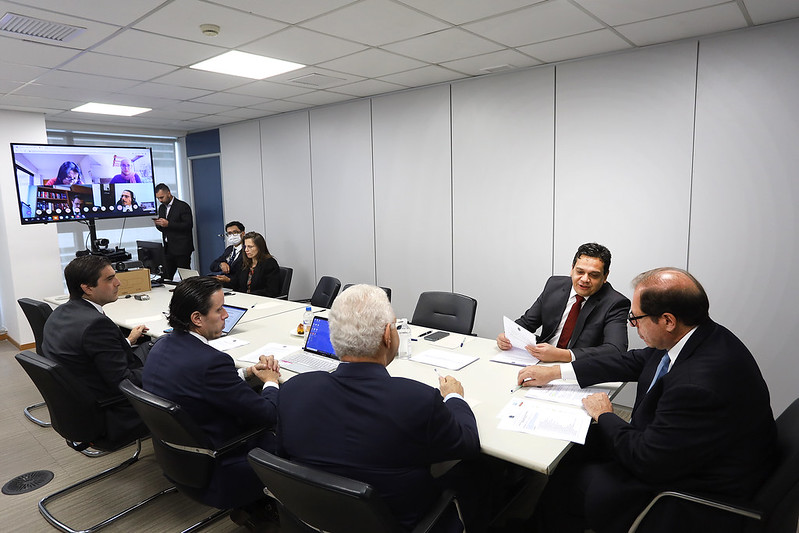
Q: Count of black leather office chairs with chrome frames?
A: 9